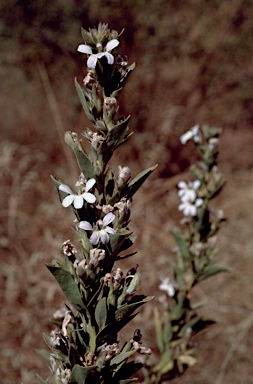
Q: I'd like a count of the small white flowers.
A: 7